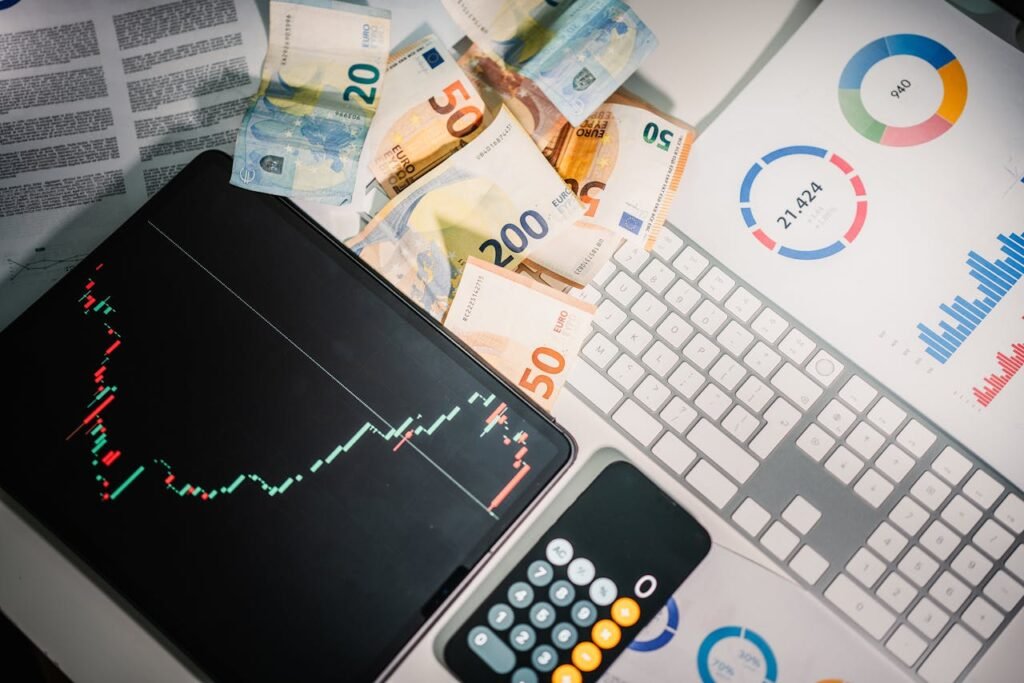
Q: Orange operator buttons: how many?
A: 4